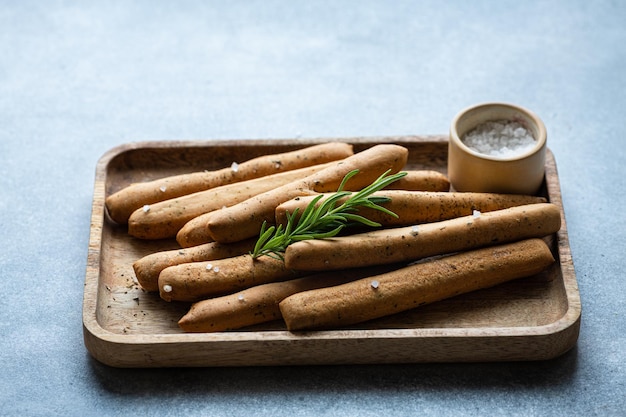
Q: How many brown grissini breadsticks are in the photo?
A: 10